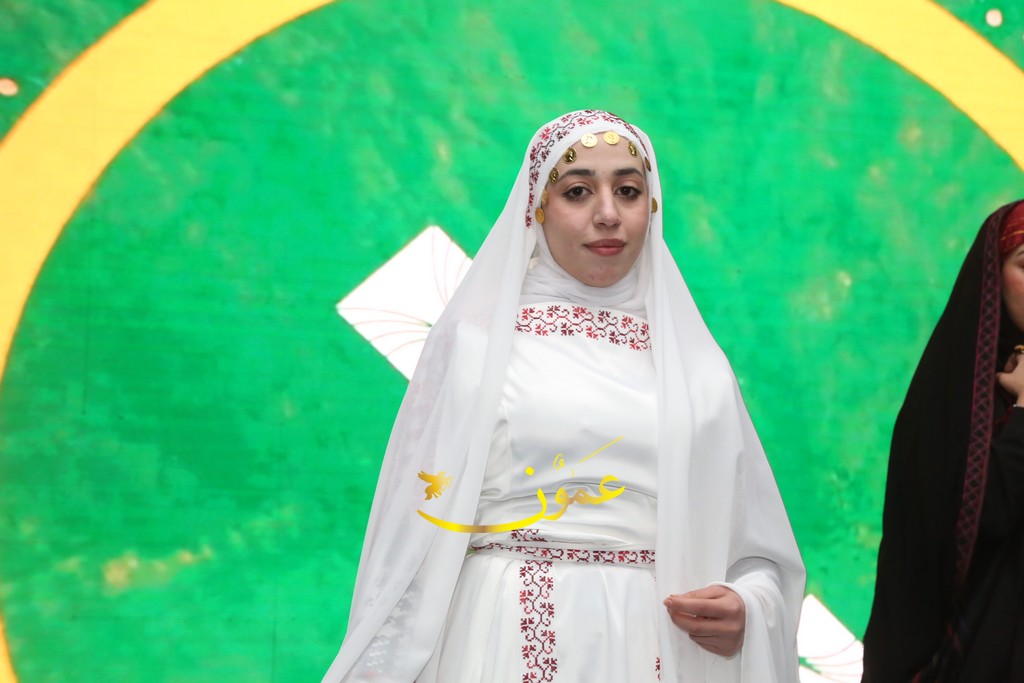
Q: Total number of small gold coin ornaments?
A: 9